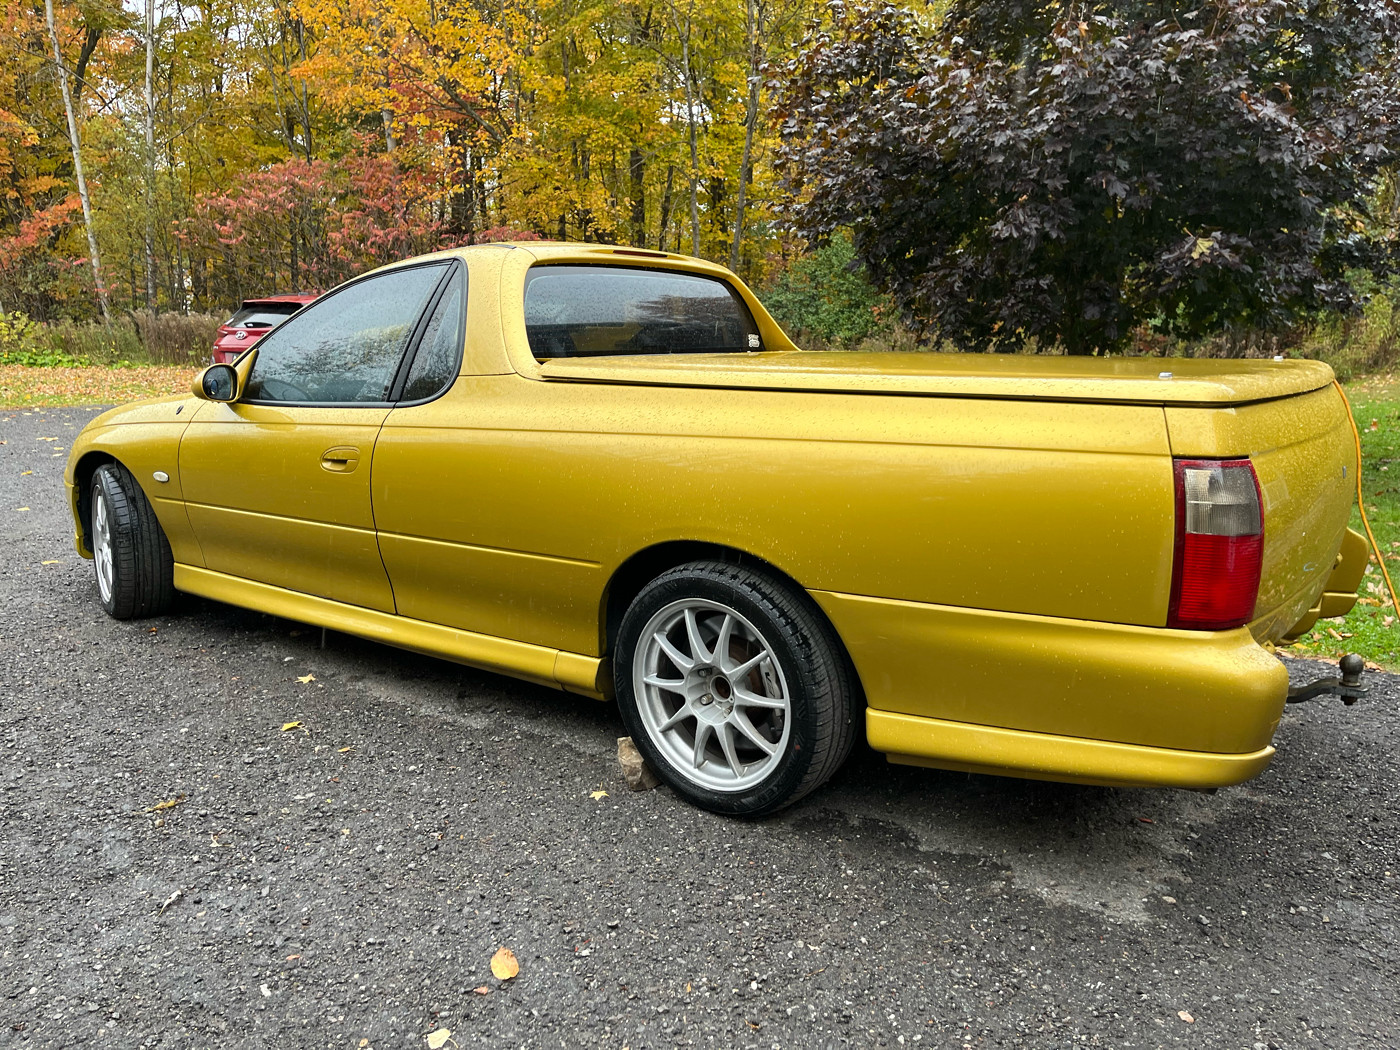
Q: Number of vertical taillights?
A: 1